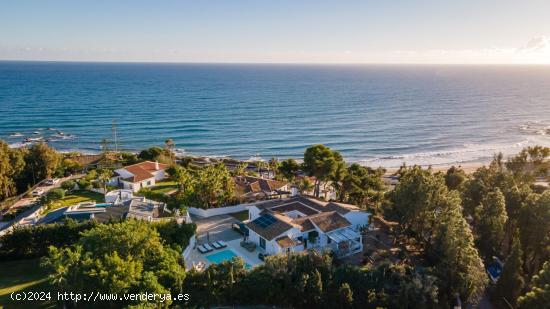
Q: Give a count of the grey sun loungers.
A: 4